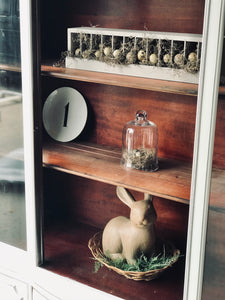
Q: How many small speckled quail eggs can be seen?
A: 11